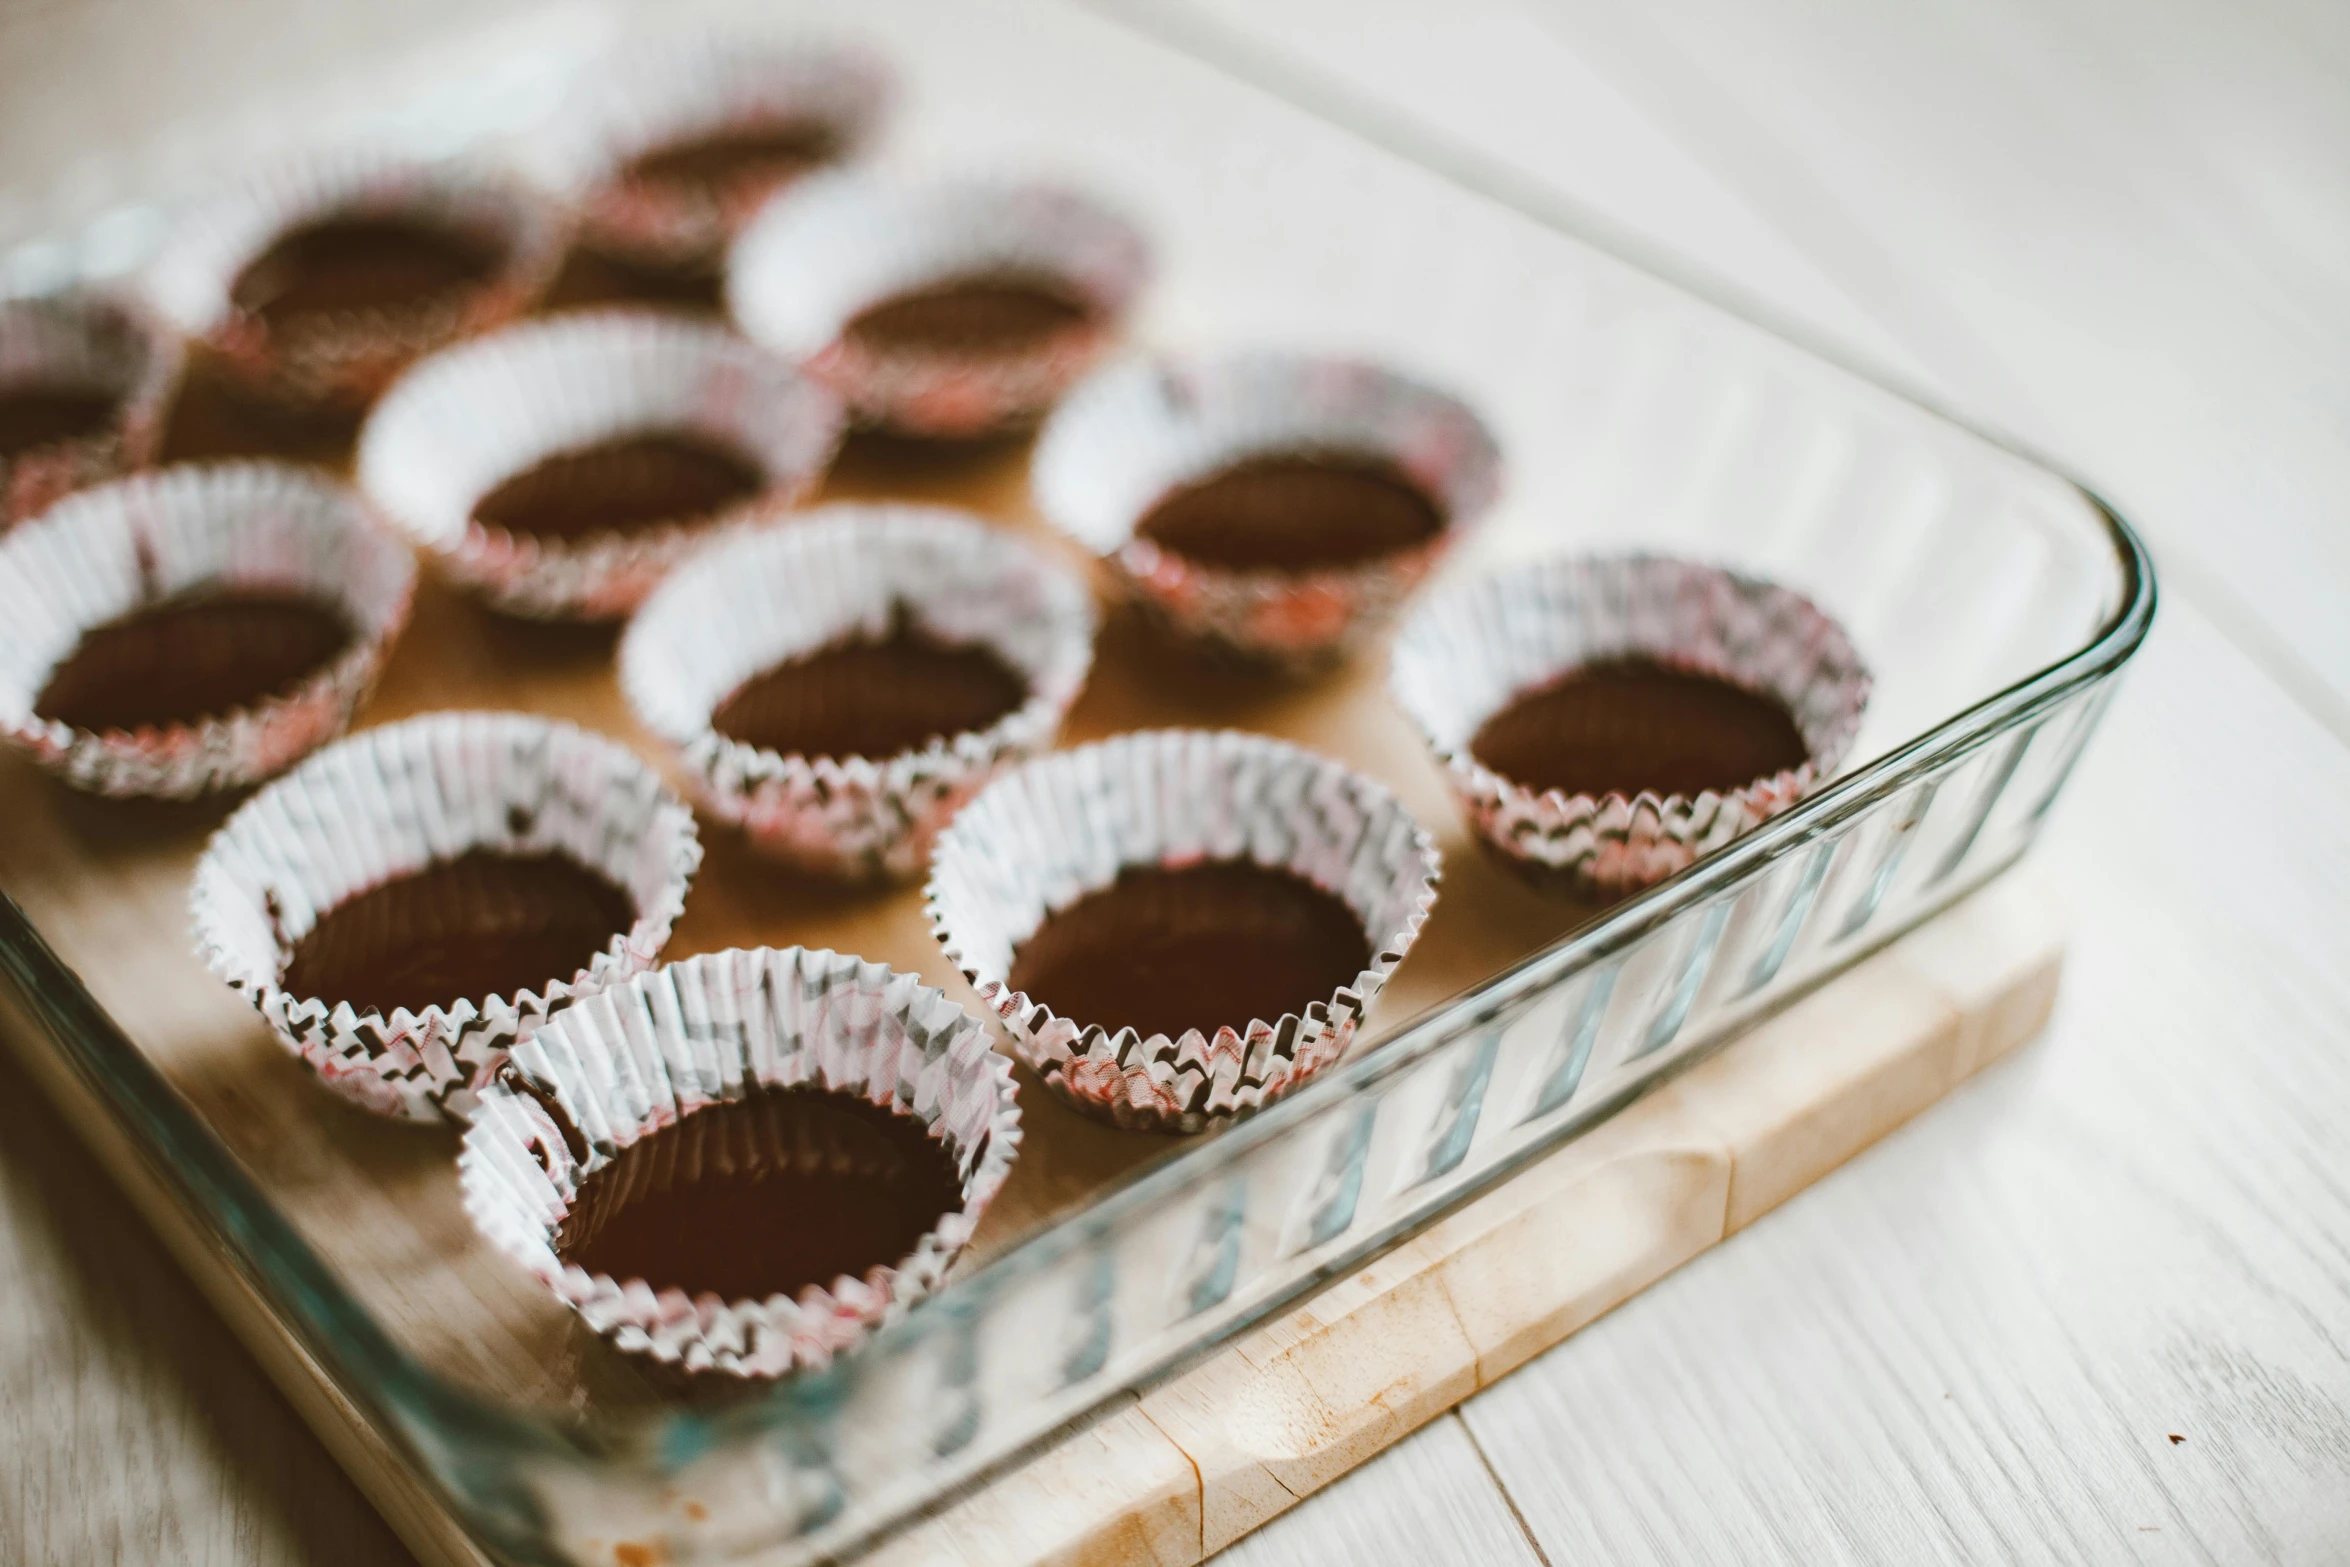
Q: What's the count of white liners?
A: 12